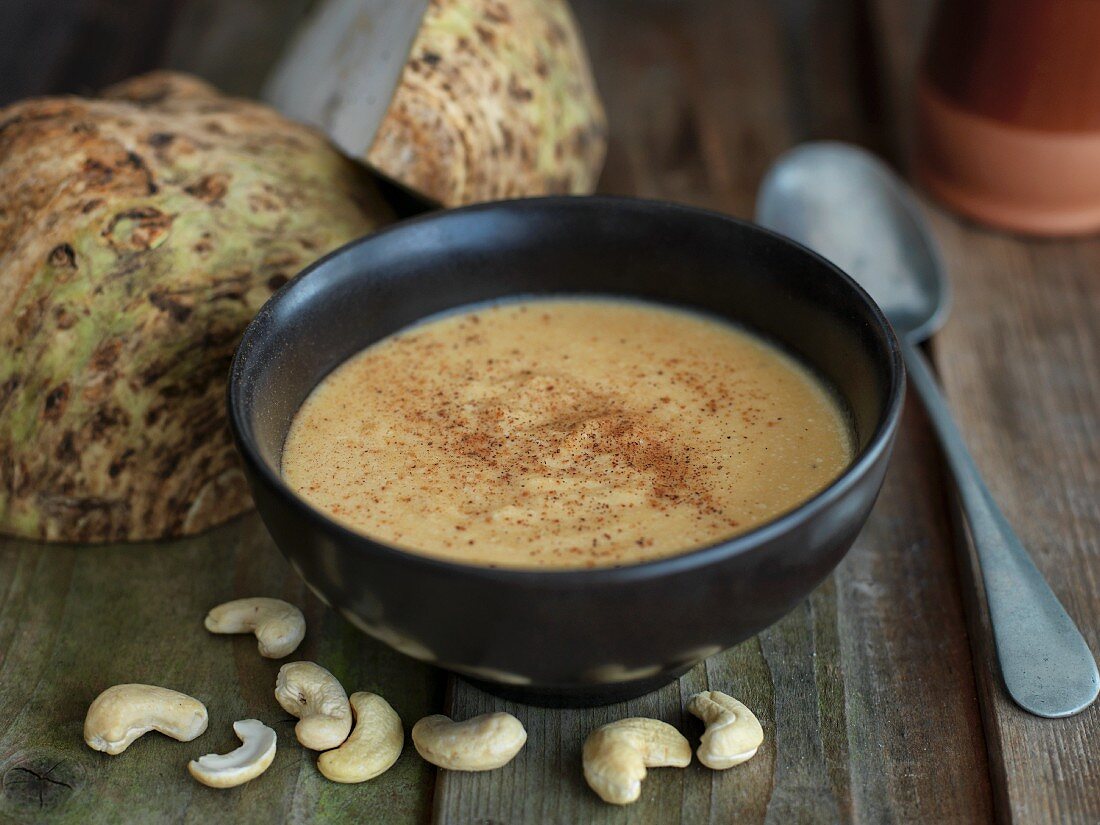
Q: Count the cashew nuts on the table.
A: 8